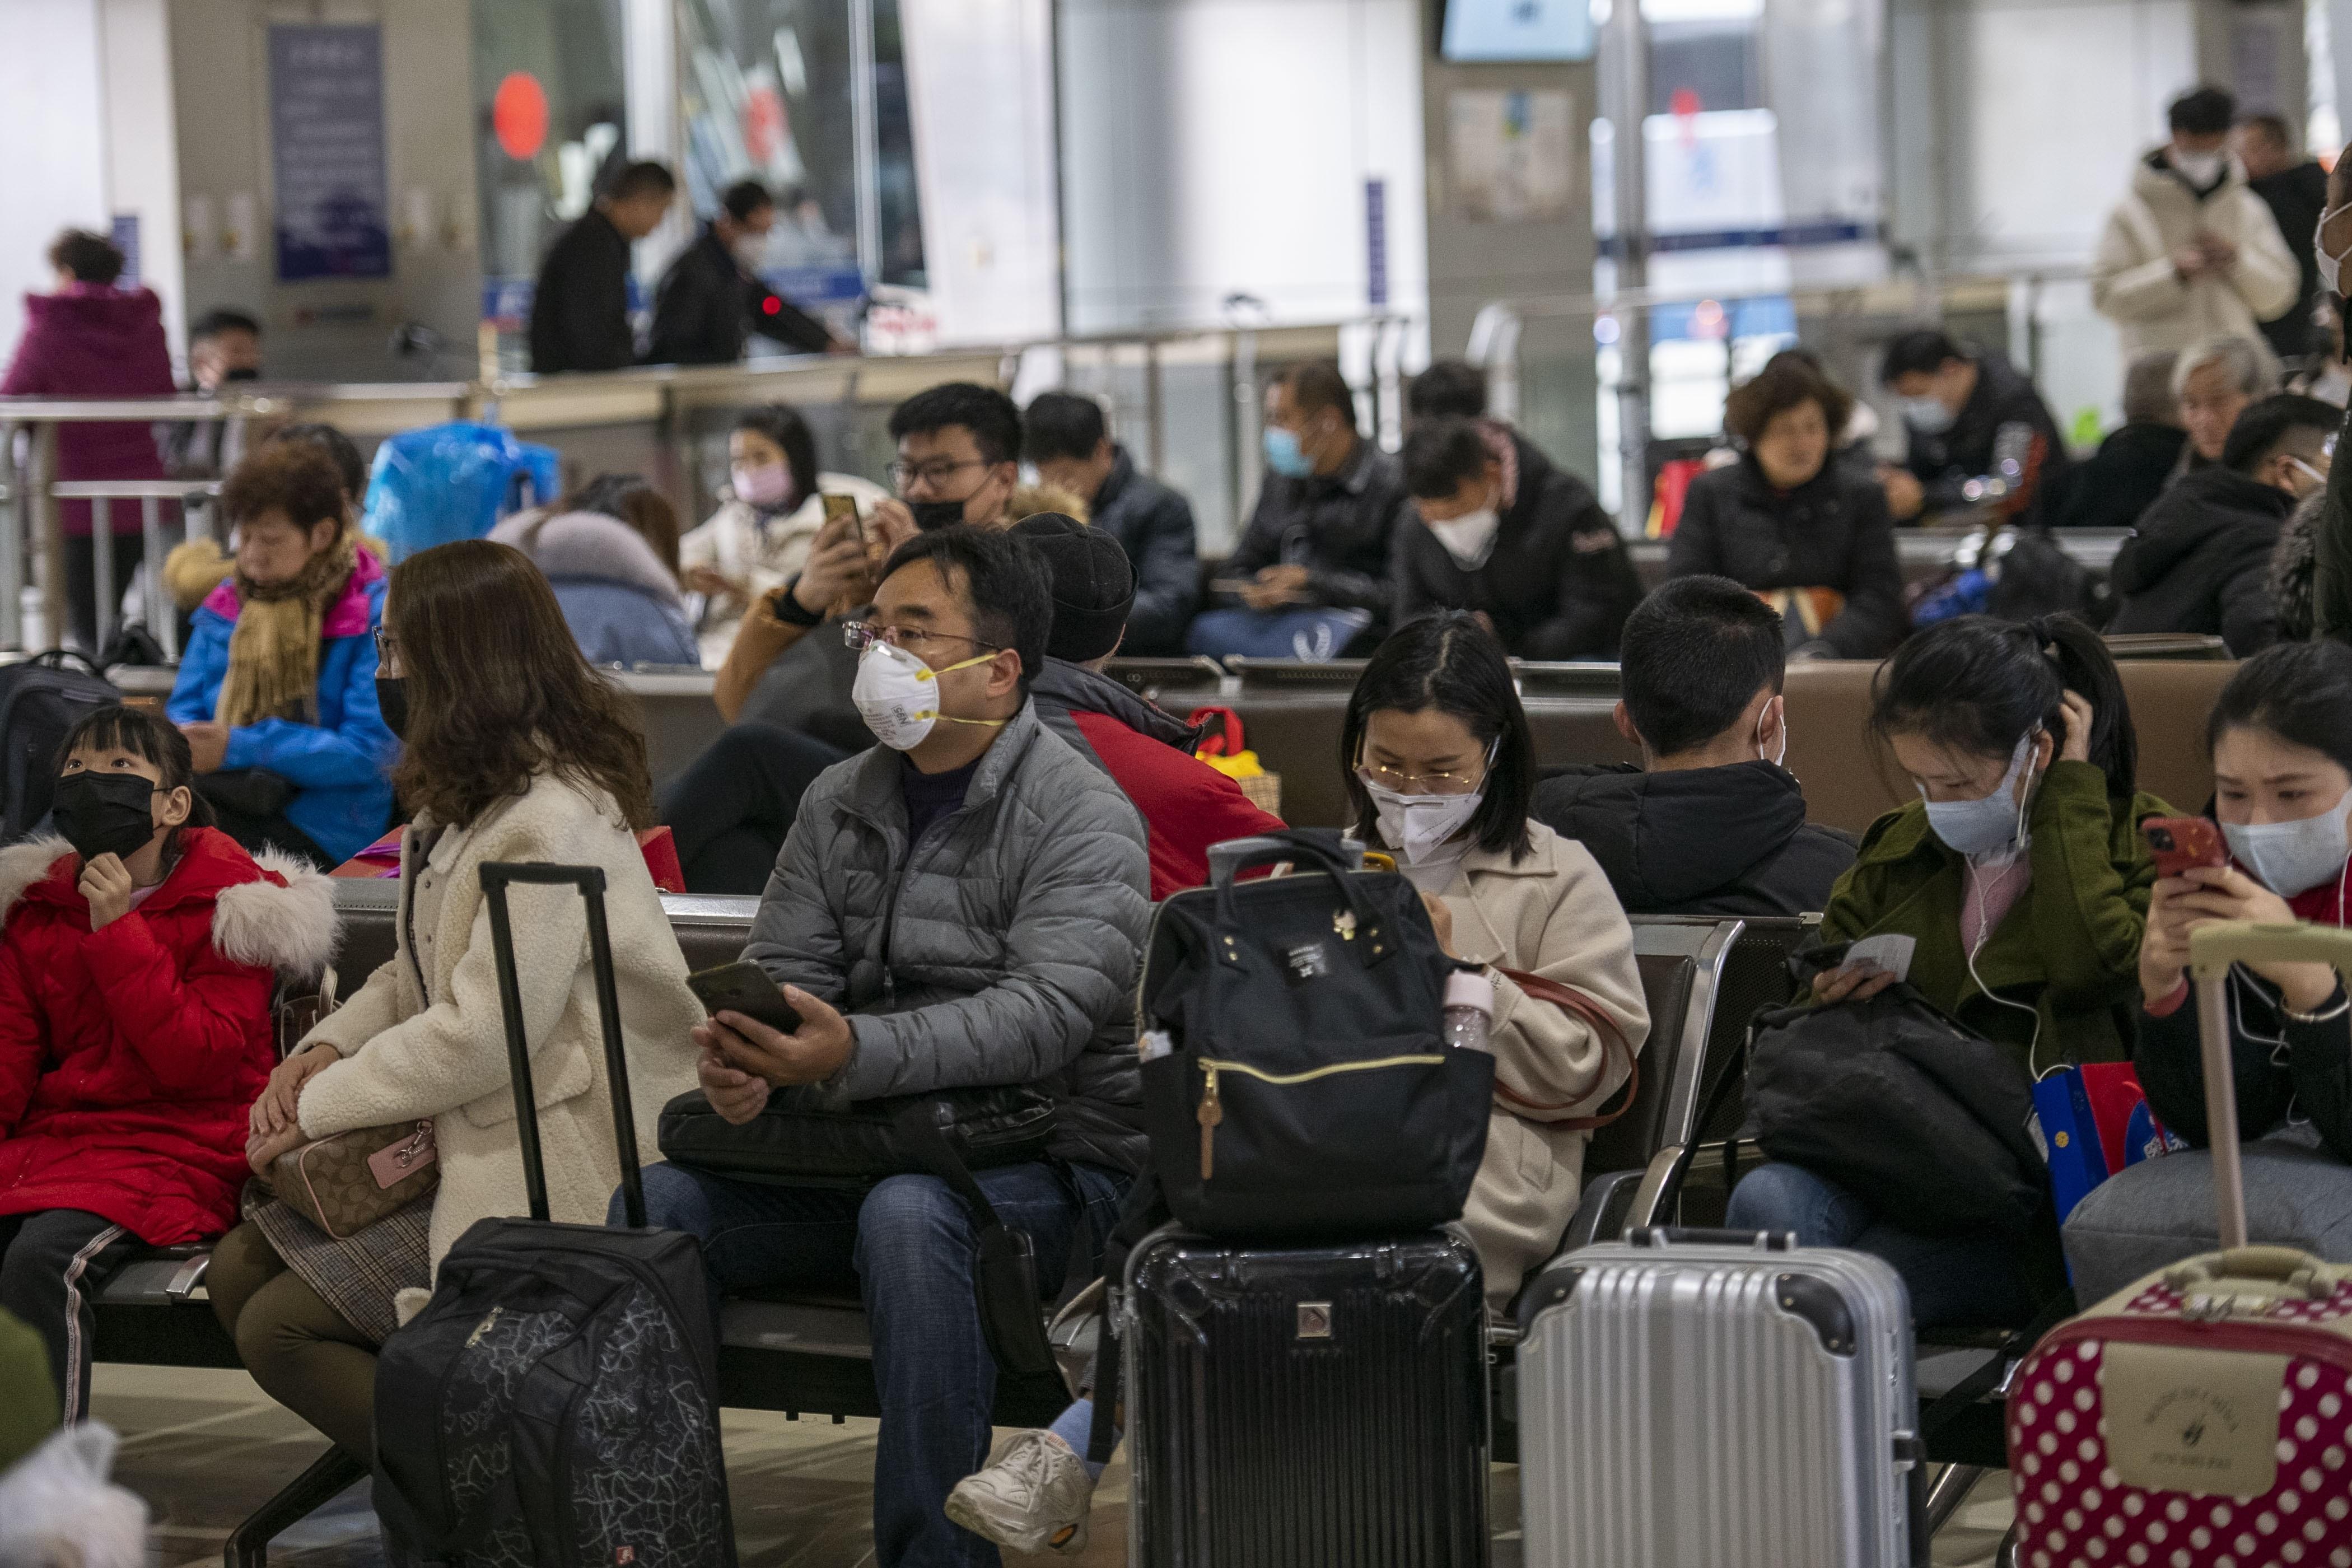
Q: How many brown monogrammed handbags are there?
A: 1